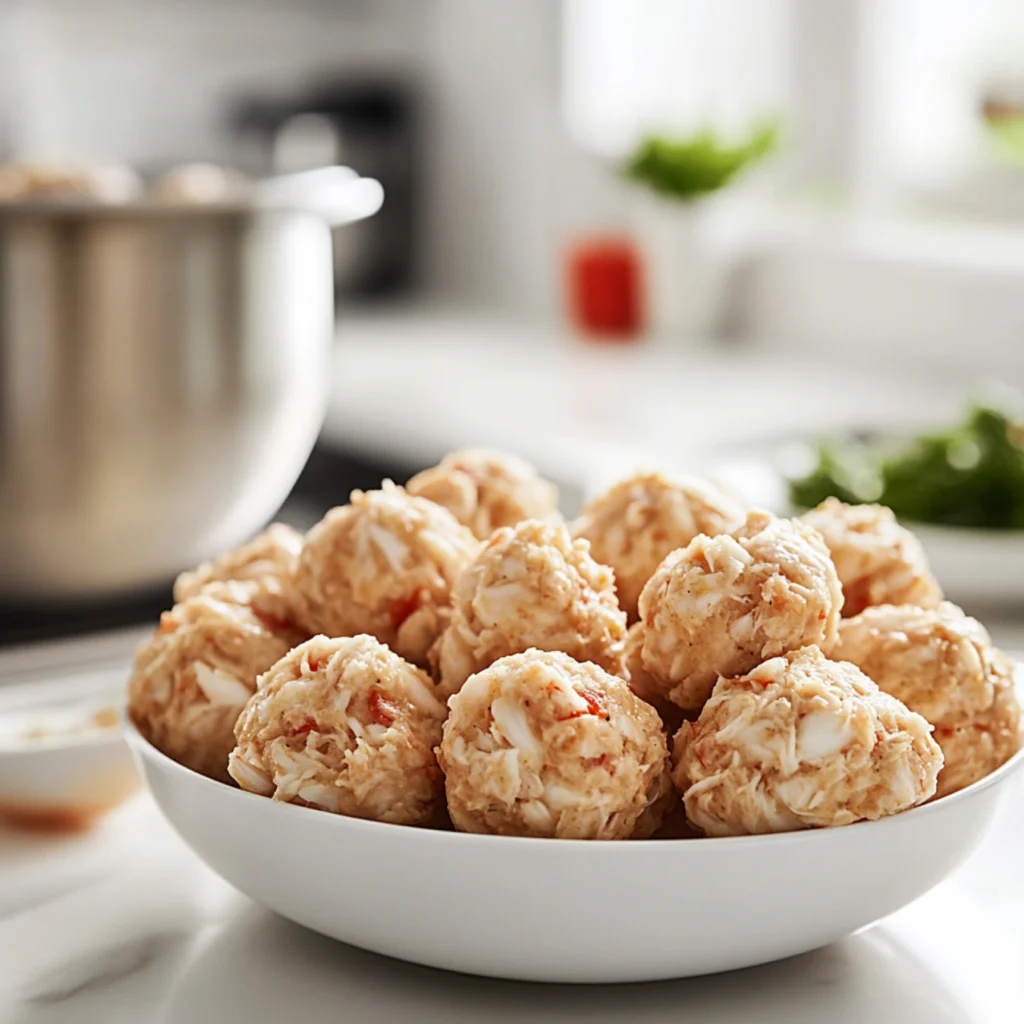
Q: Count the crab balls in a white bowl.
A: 12